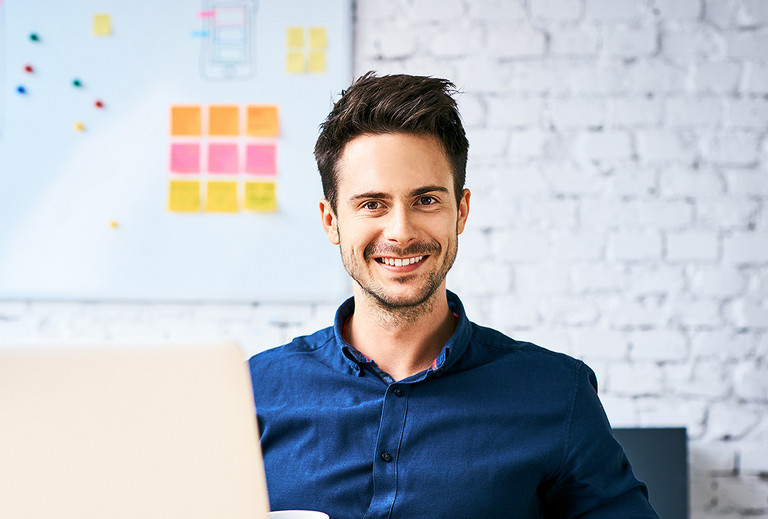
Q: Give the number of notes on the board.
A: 14